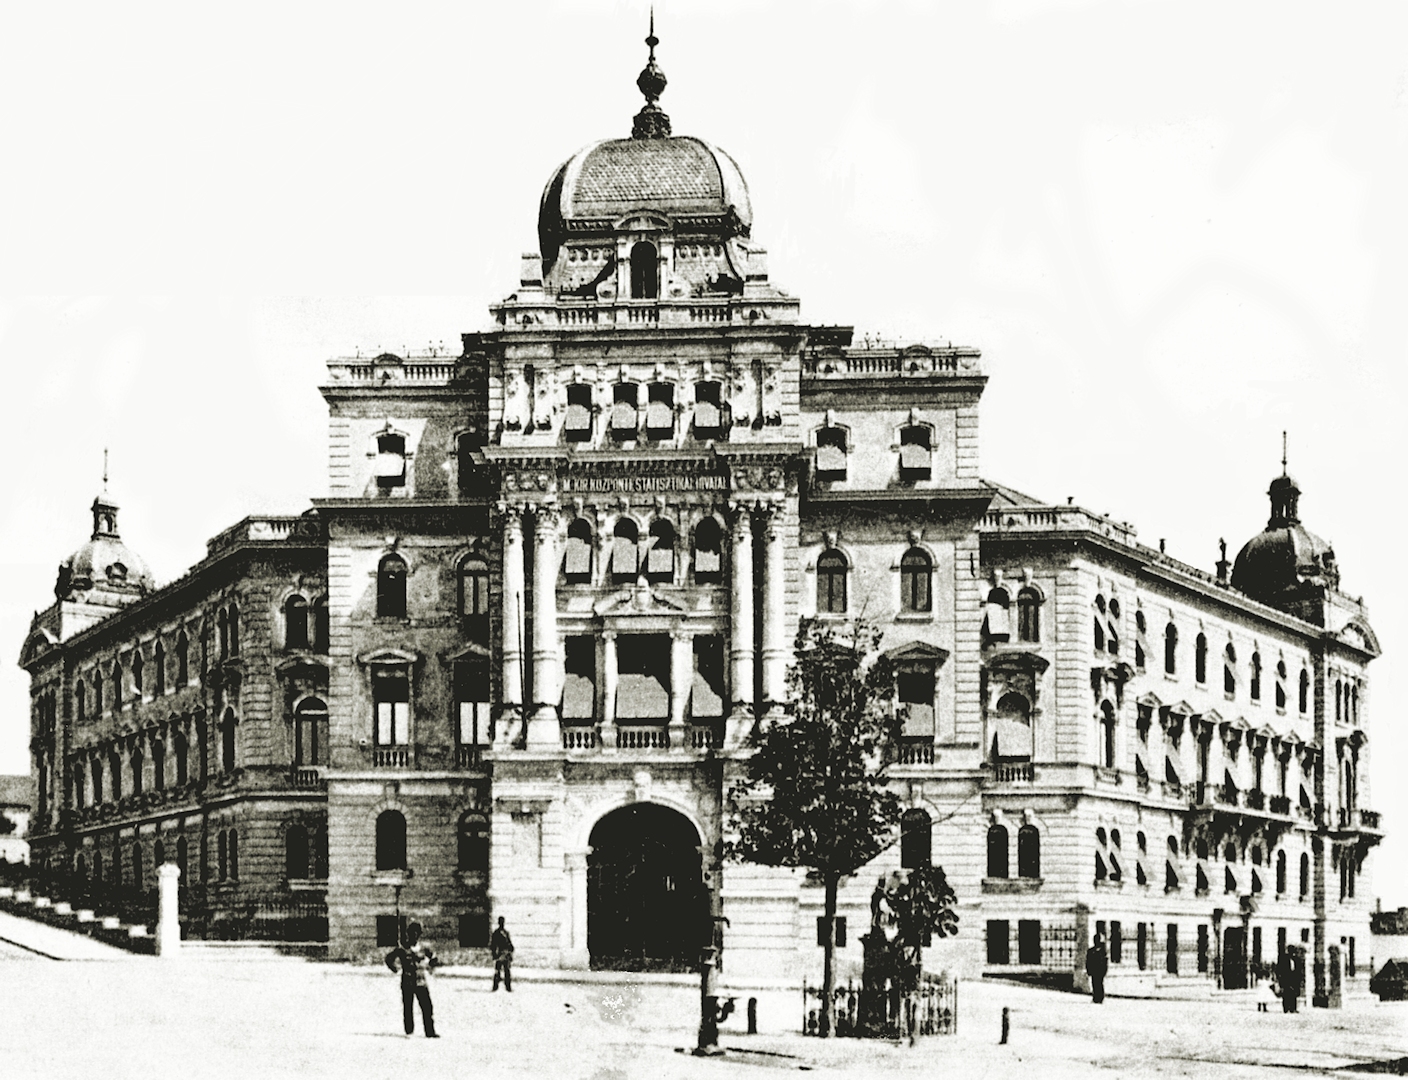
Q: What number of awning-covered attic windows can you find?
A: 7